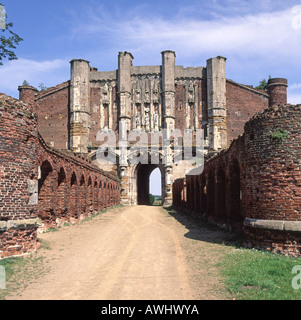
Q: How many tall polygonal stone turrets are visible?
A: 4